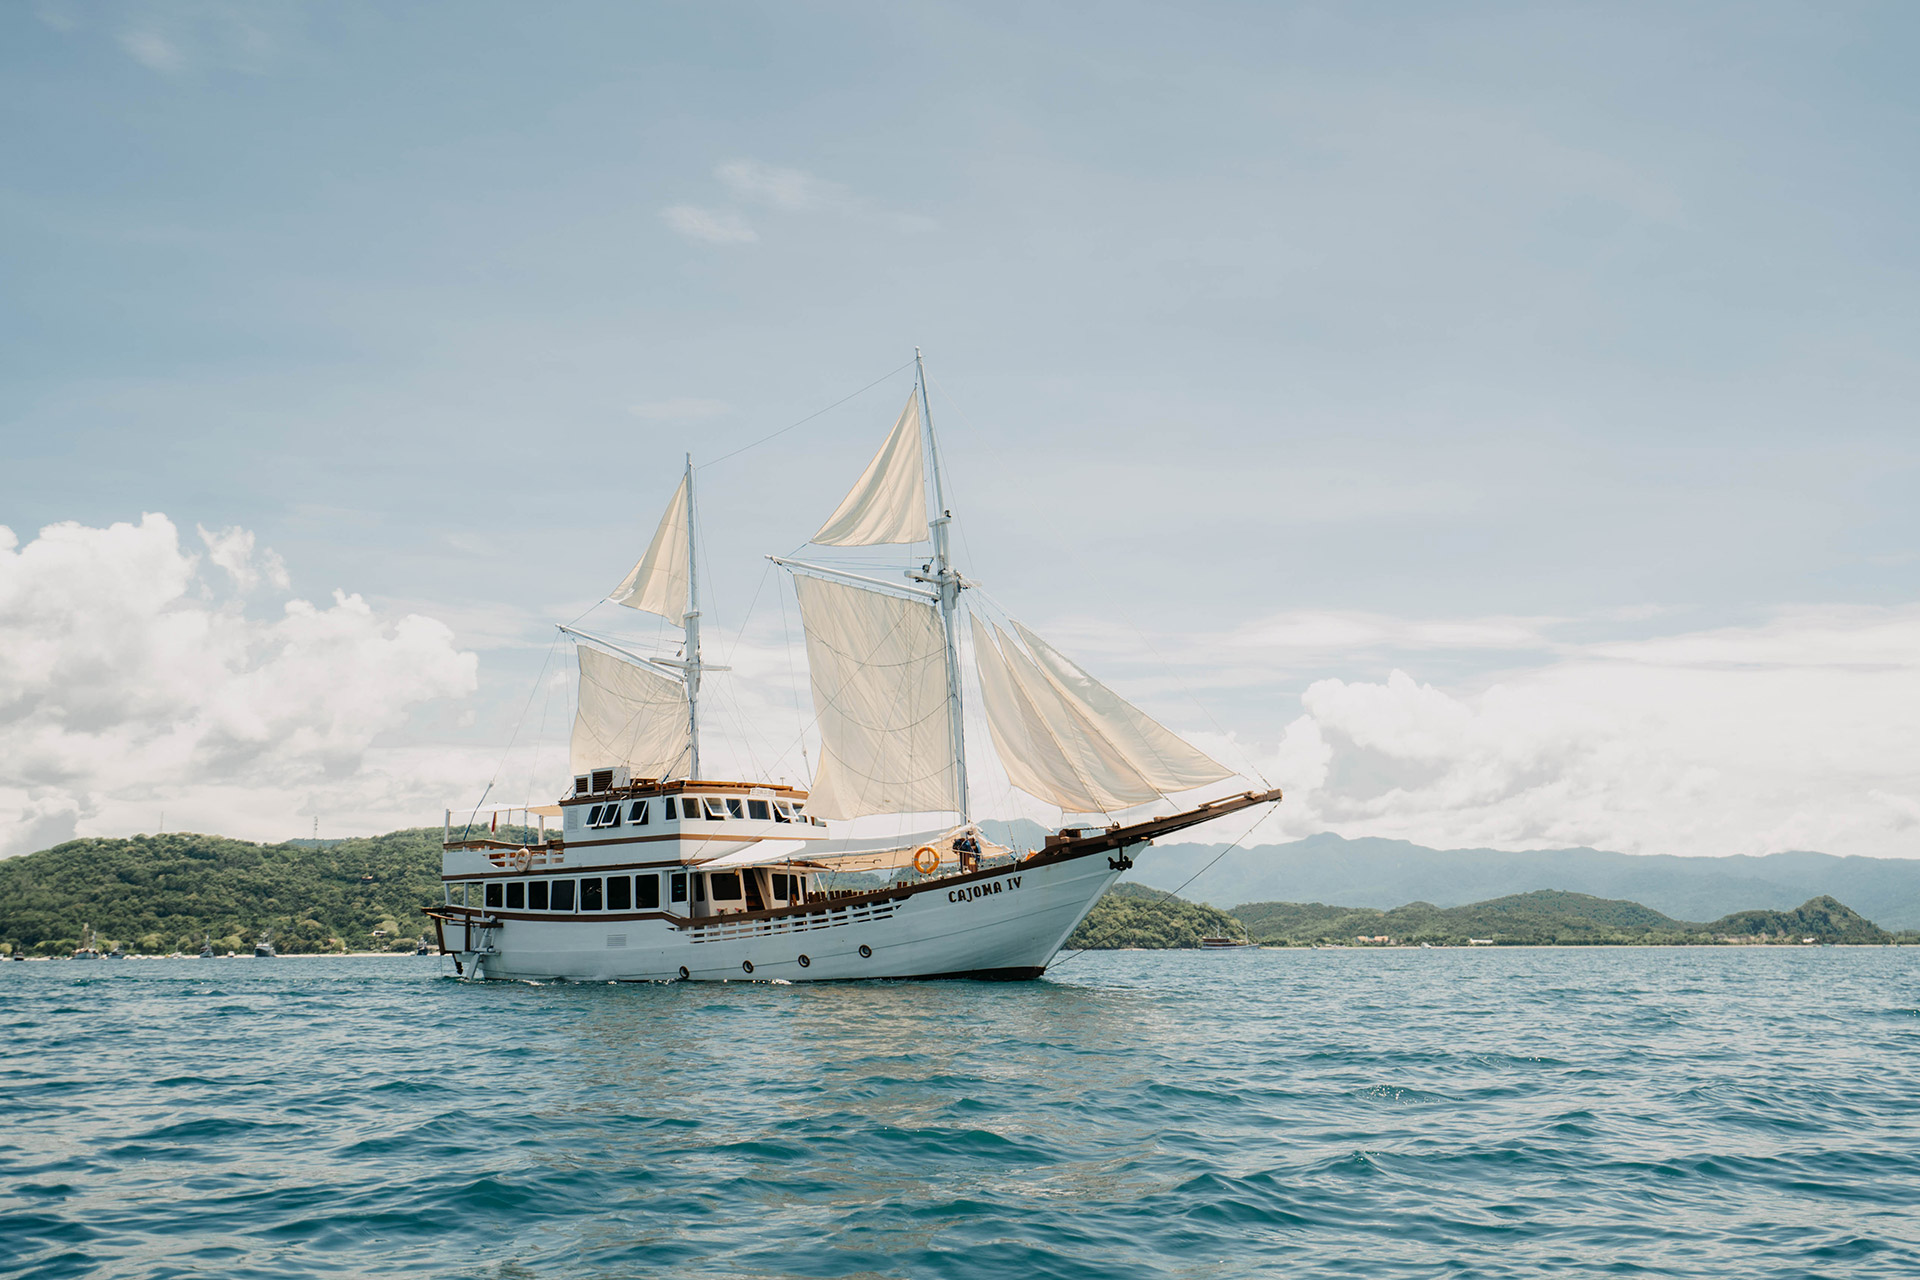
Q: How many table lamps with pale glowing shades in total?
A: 0